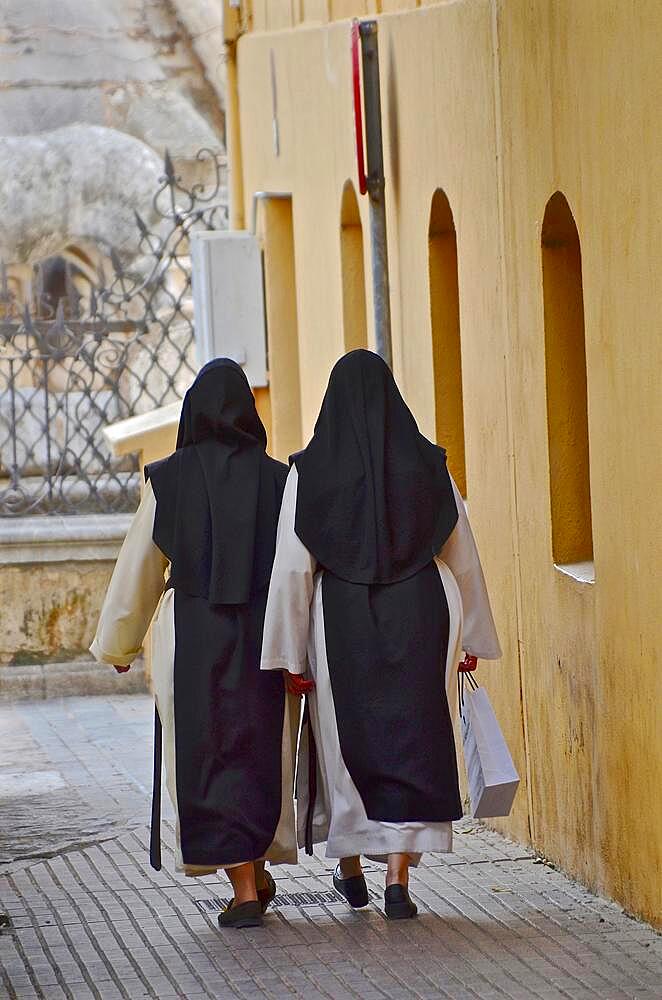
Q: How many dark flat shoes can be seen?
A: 4